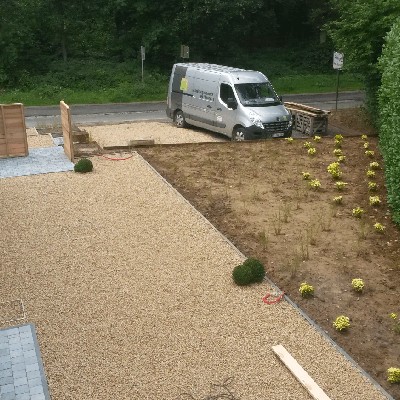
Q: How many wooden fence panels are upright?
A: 2